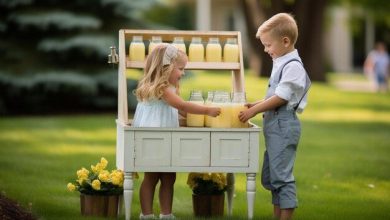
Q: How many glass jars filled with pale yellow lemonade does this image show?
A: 10